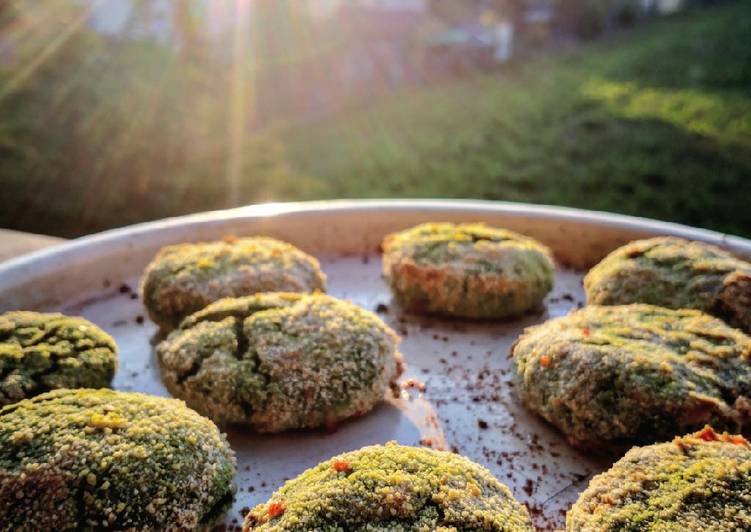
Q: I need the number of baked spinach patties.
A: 9